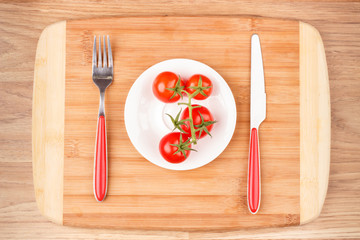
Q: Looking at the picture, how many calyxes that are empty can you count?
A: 1